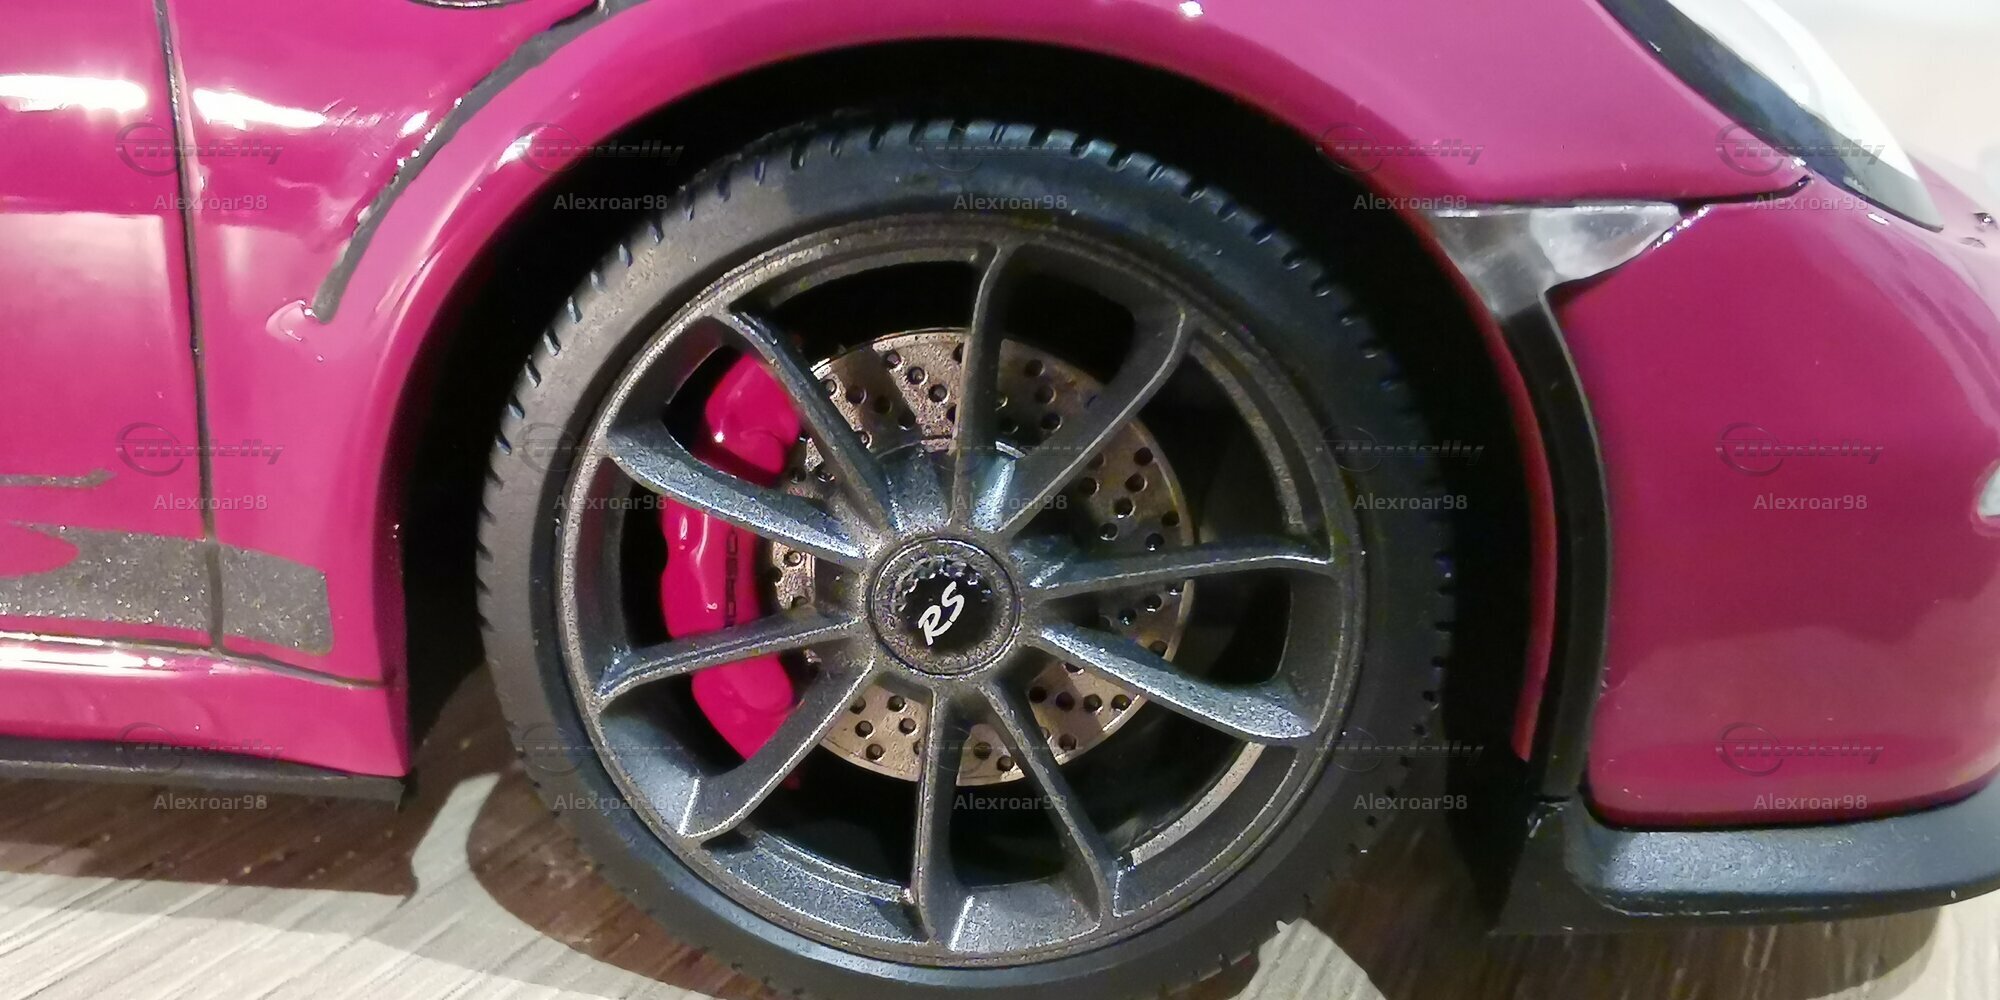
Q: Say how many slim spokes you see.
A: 10